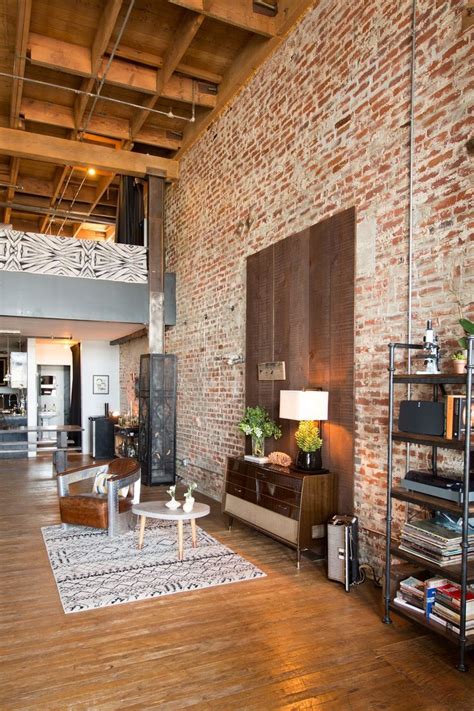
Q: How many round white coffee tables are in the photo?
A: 1